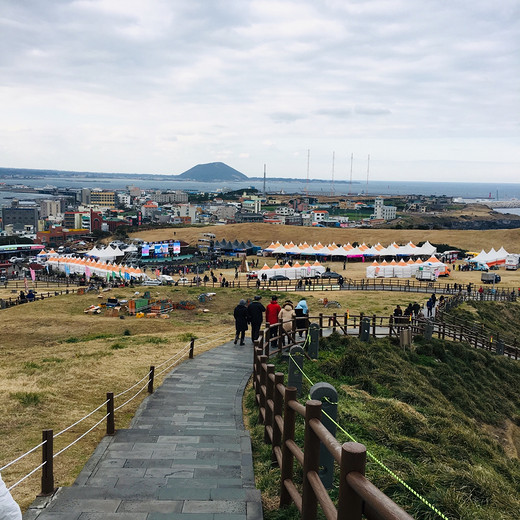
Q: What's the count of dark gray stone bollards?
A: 6